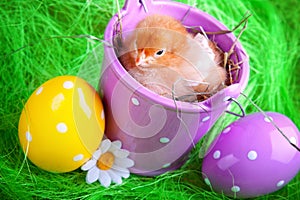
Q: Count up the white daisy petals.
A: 10